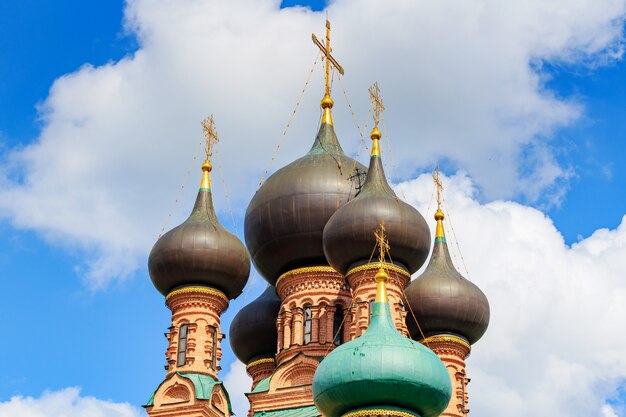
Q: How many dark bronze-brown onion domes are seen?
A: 5